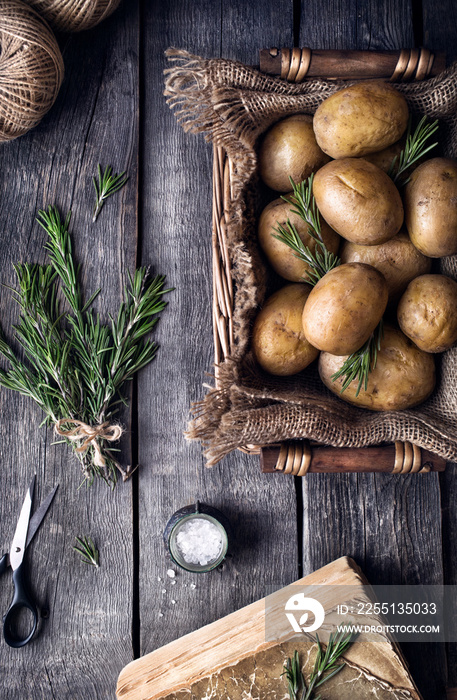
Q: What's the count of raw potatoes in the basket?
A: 11